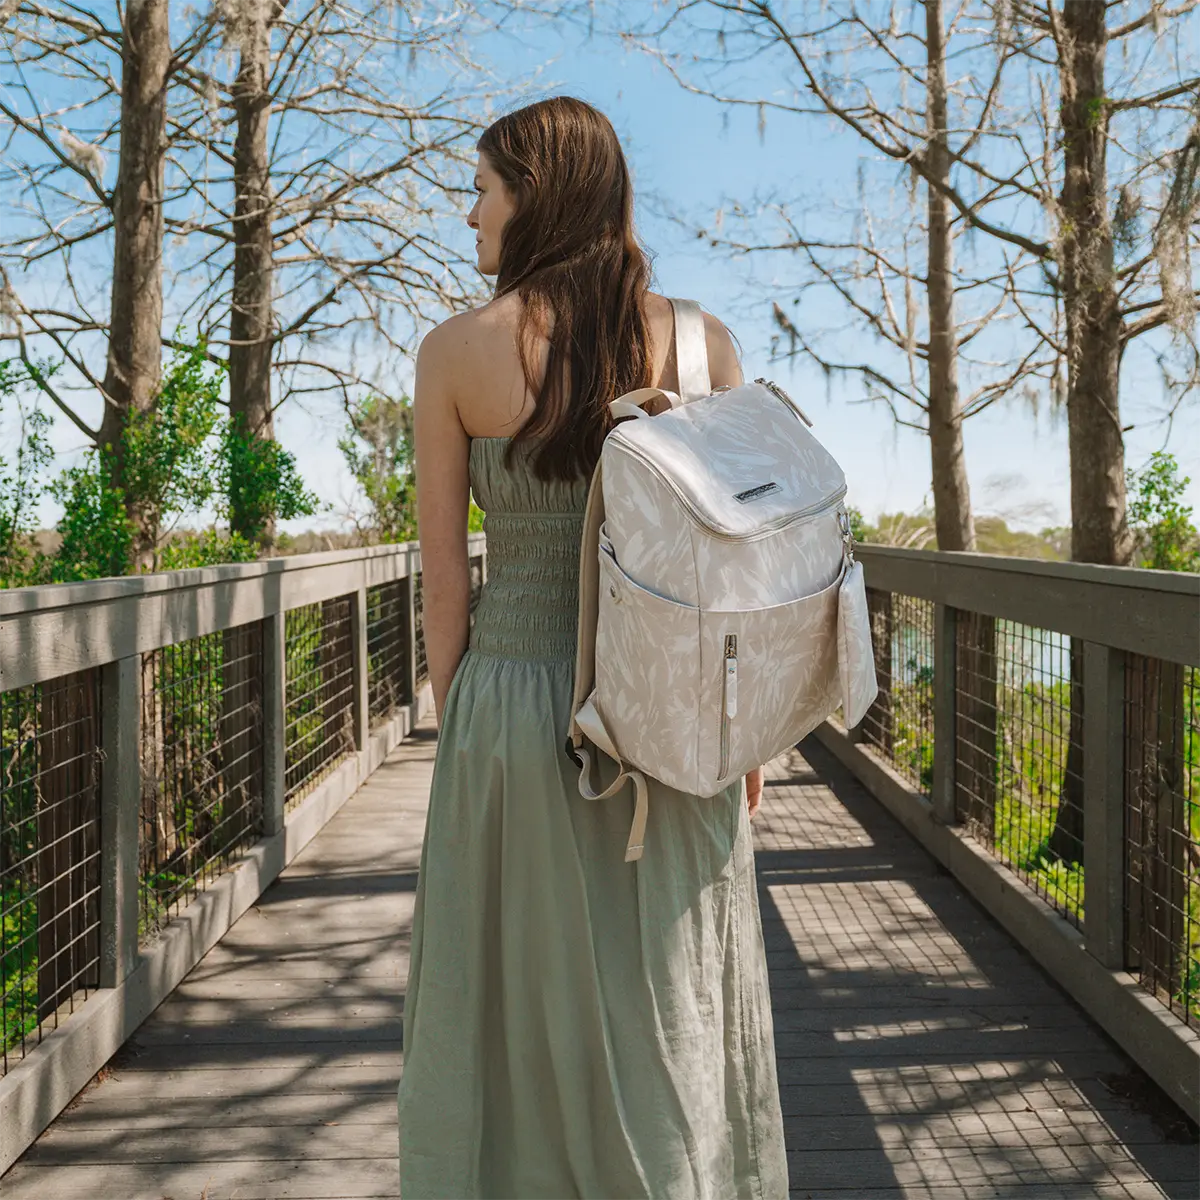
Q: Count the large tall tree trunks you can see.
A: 4